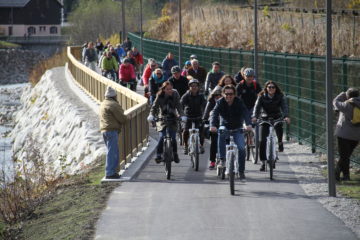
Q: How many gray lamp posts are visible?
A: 5